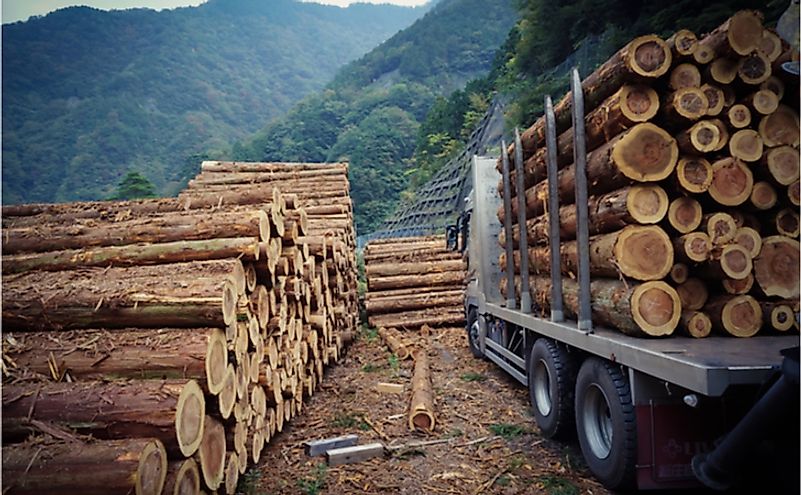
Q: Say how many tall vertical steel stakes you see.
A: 4